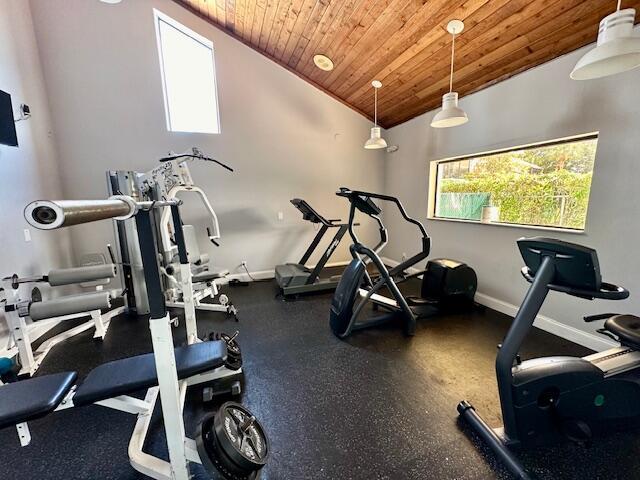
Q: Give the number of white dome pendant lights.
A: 3